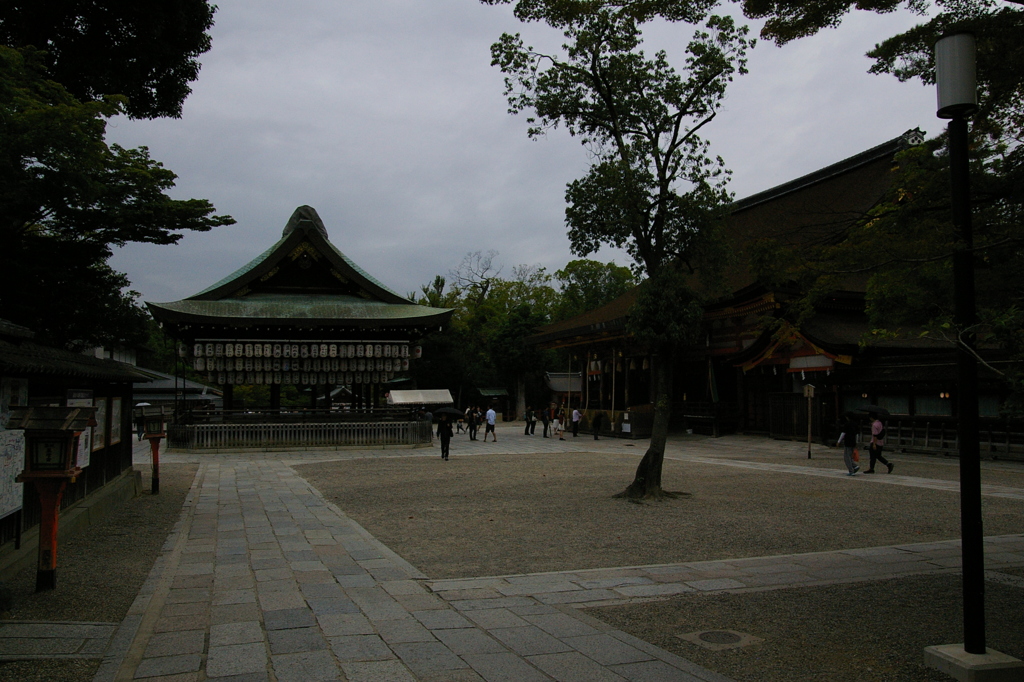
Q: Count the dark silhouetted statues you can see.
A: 0